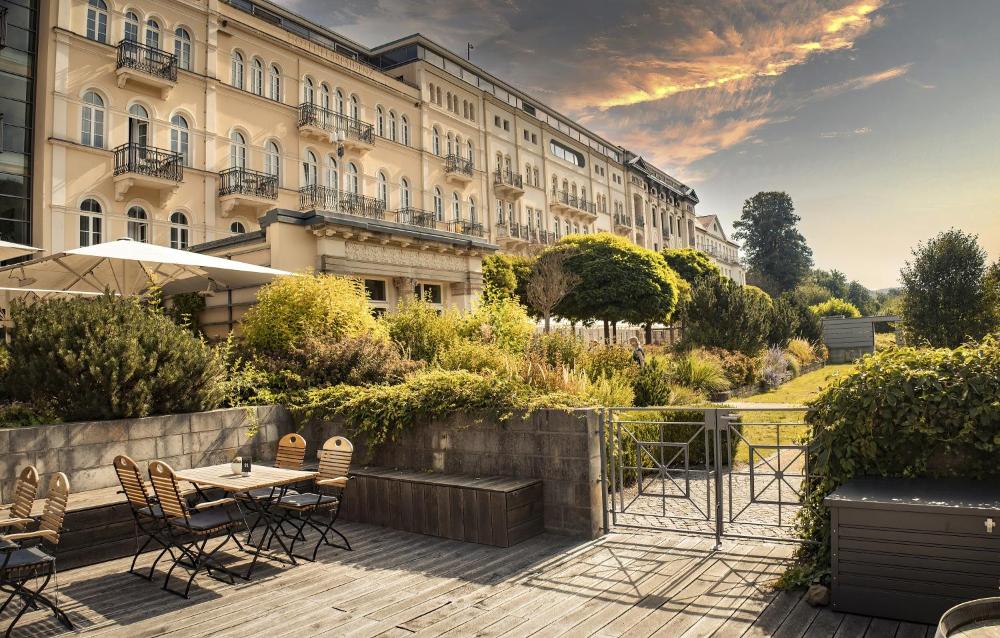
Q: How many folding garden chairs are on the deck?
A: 6